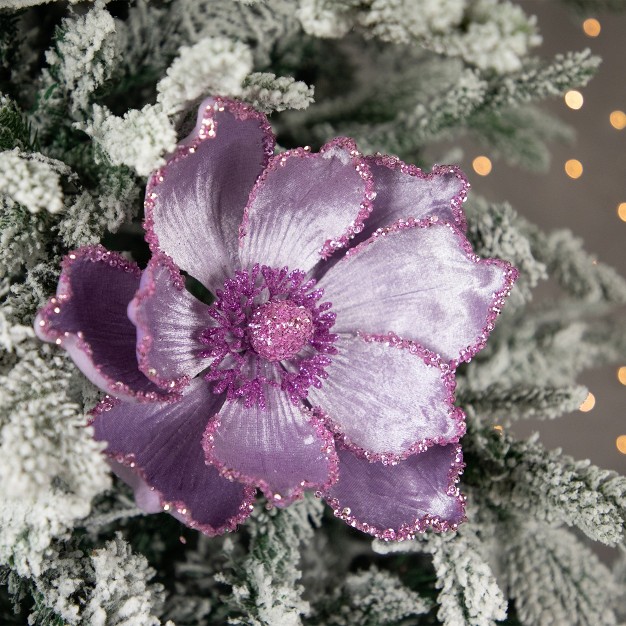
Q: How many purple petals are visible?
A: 10